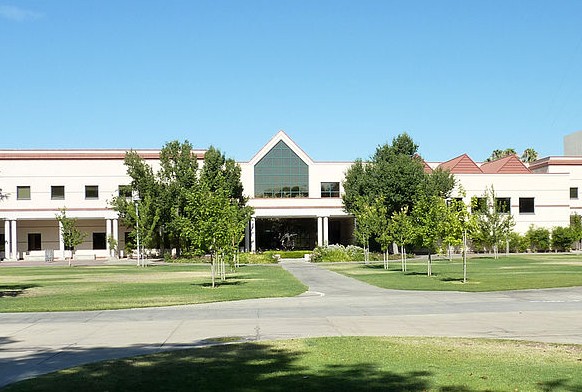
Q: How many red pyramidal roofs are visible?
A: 3